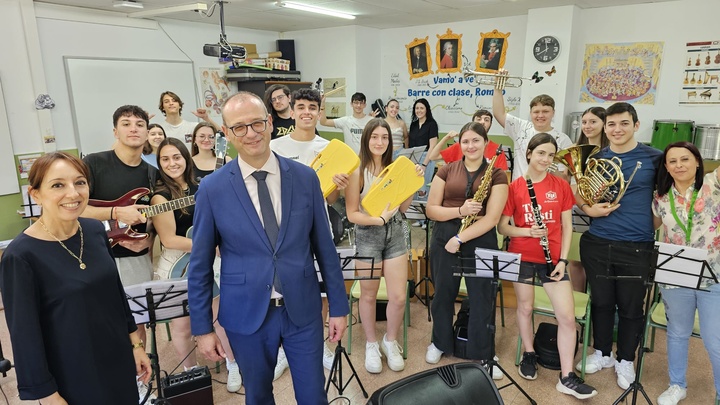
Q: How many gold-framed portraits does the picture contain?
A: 3